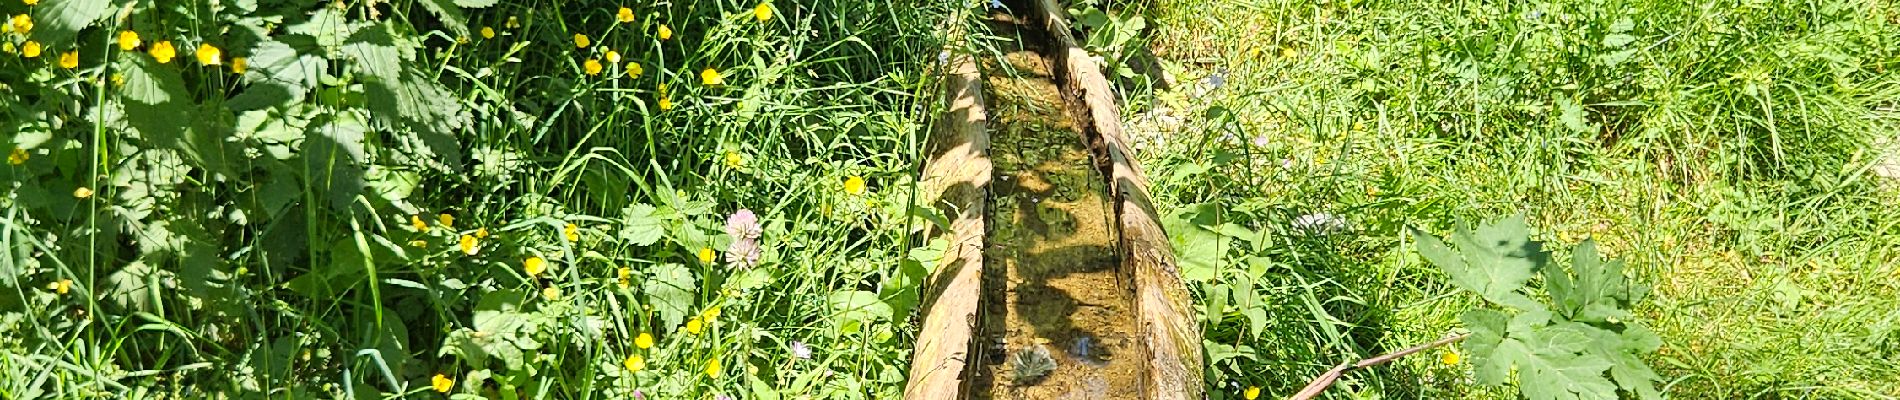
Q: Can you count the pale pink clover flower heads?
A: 2